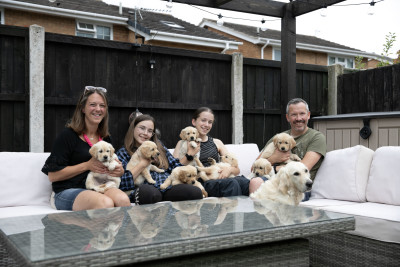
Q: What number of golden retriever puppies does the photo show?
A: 7